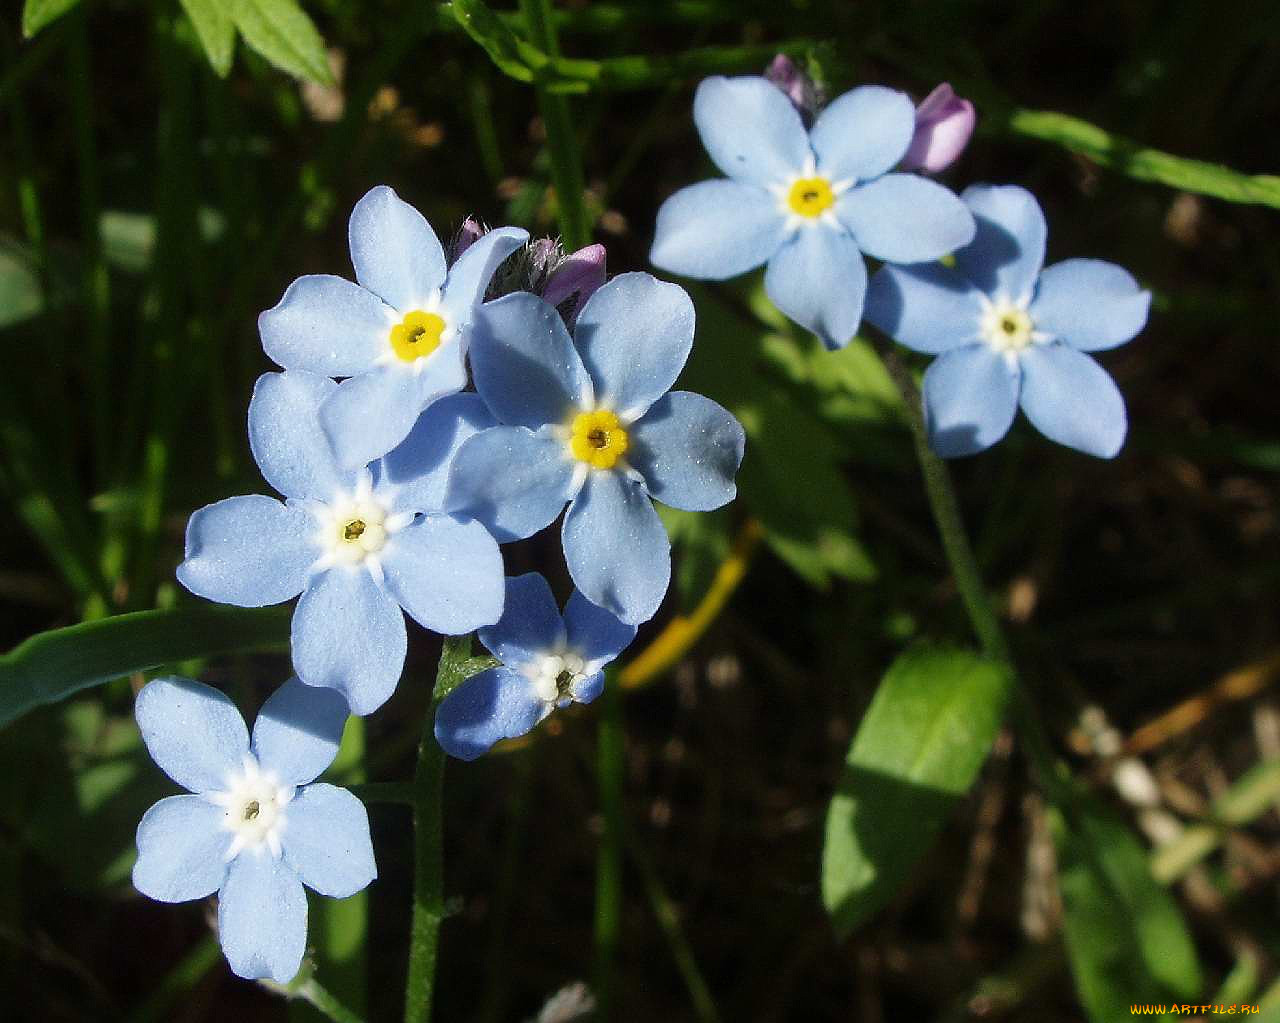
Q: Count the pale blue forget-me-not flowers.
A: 7